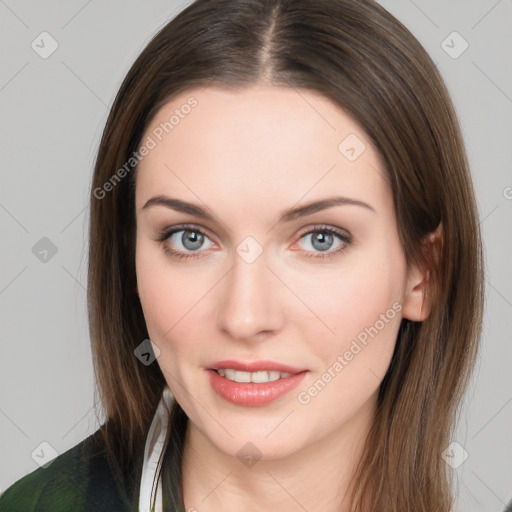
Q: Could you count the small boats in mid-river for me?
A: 0